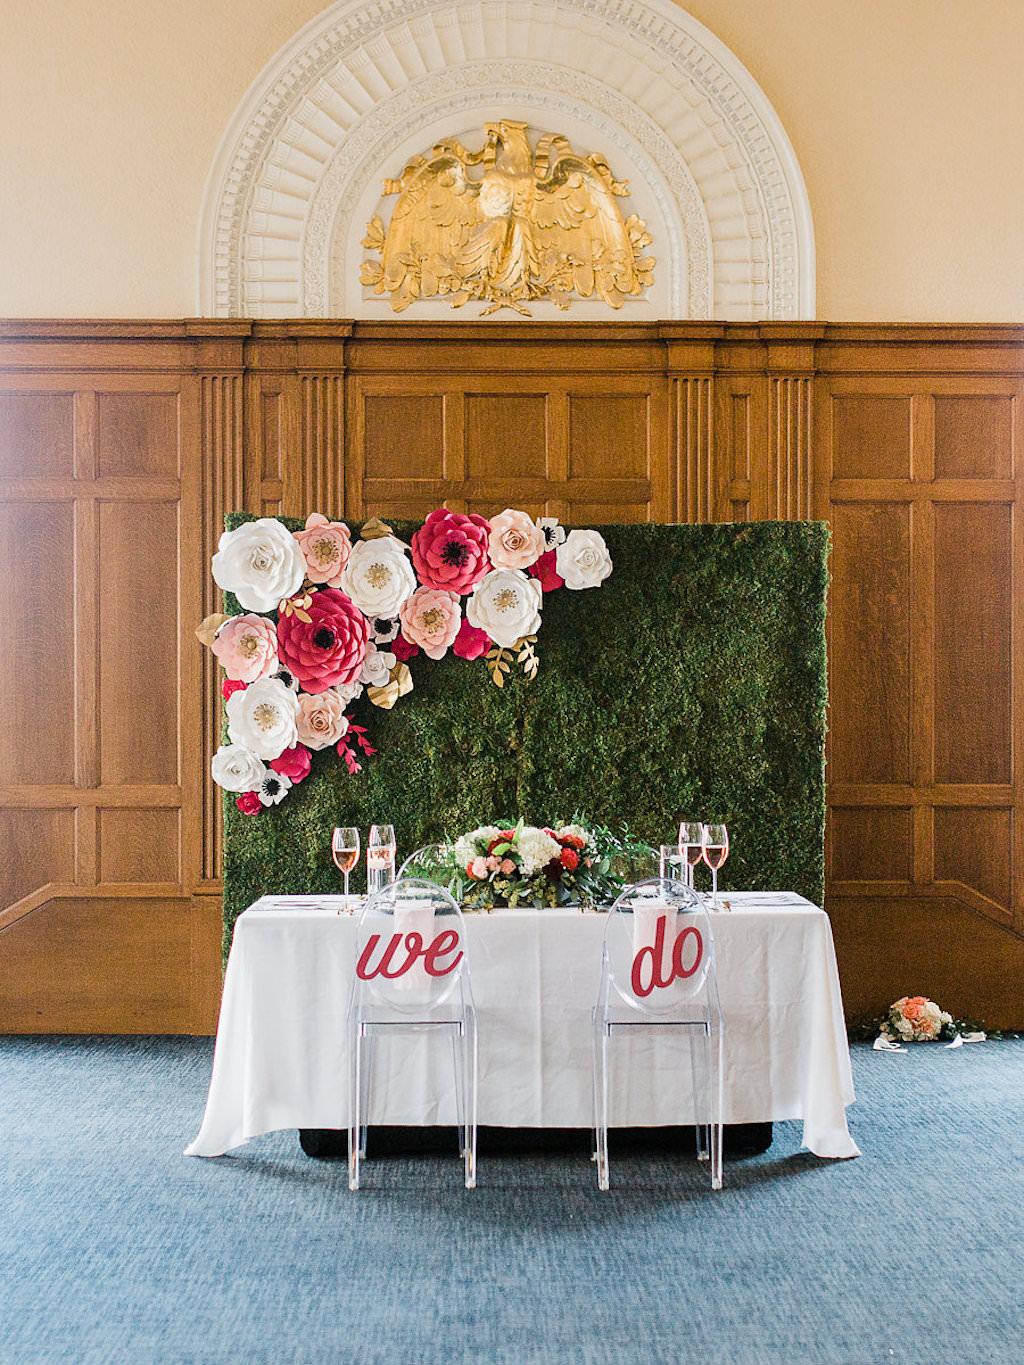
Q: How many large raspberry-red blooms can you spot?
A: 2